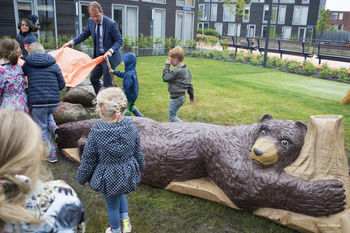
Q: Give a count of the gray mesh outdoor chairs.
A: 0